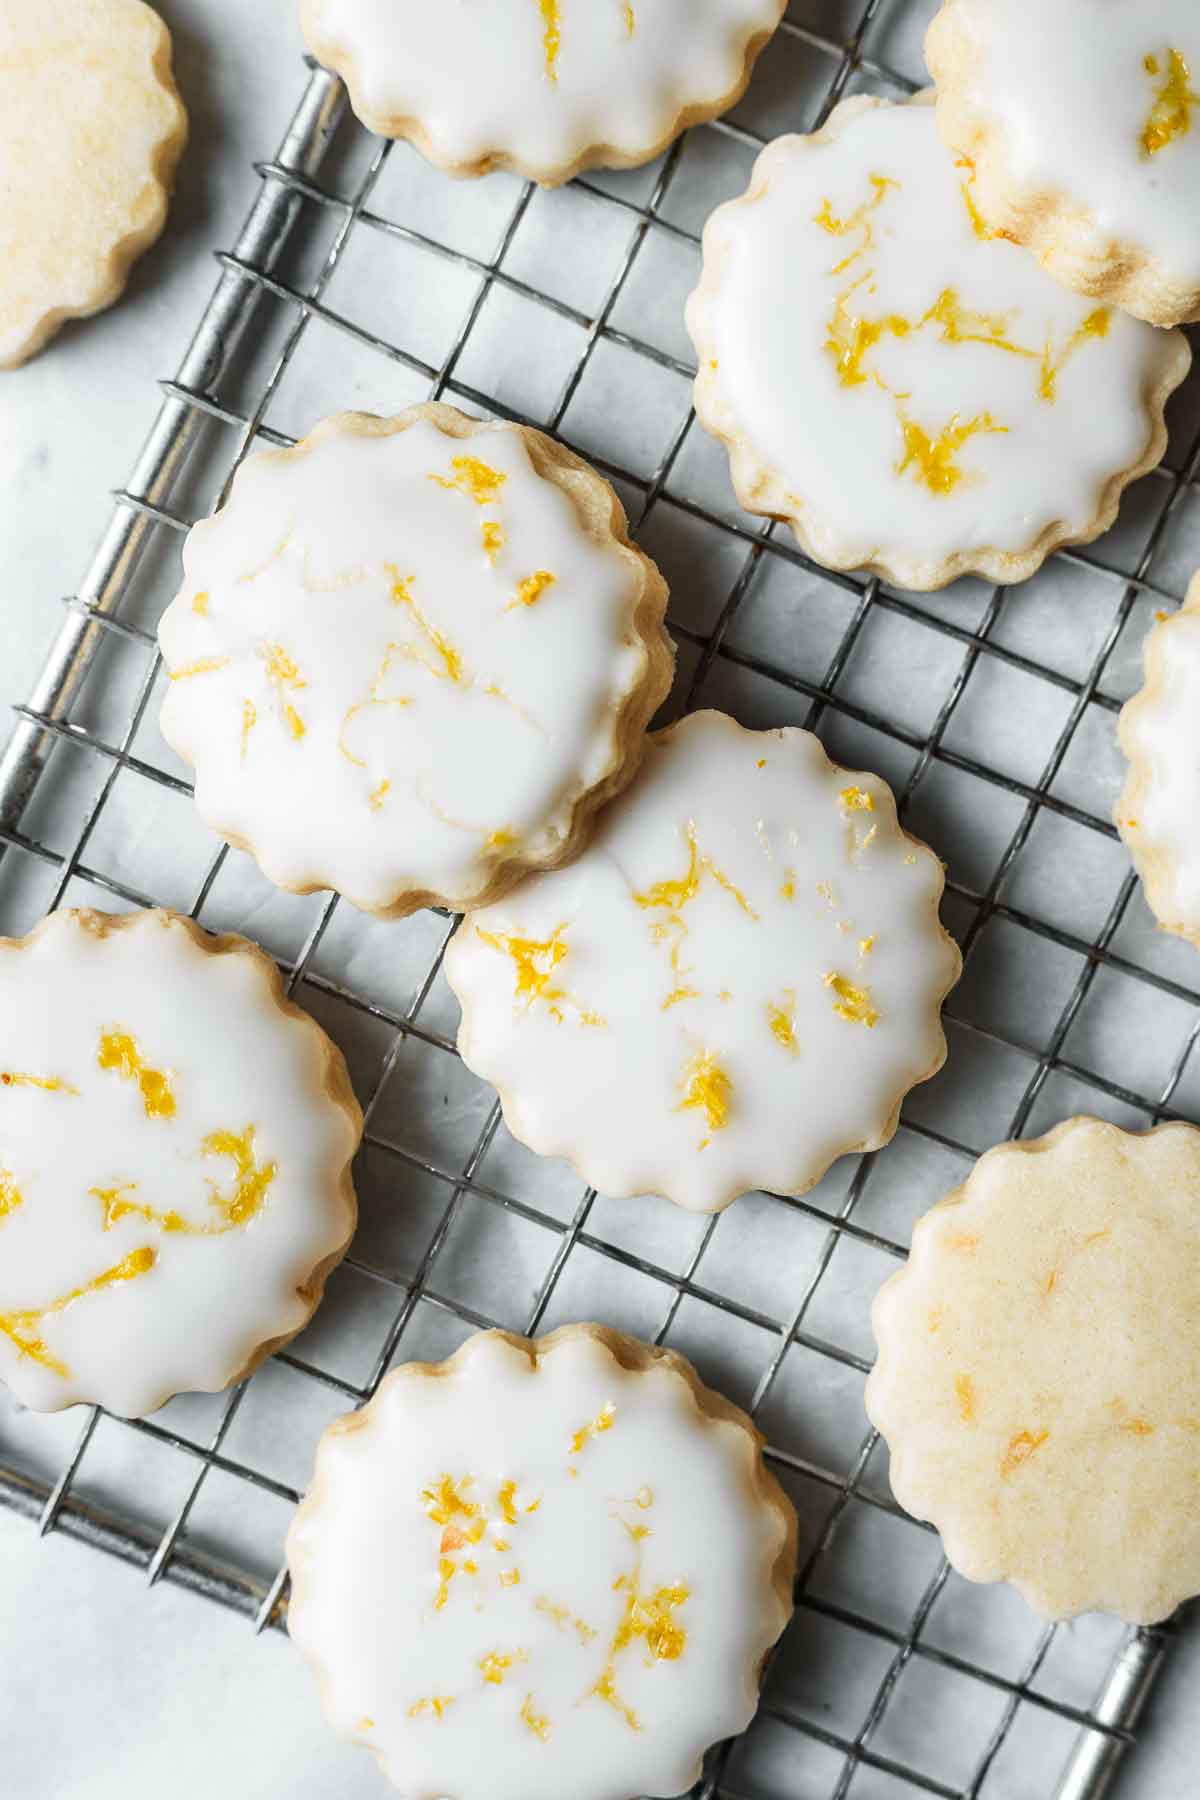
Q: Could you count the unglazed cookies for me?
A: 2